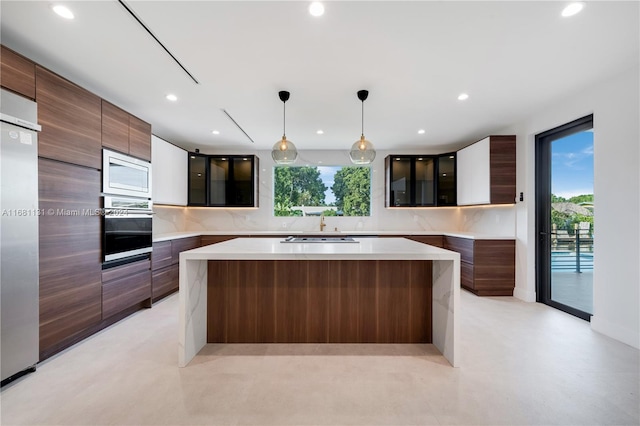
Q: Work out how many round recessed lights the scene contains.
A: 8